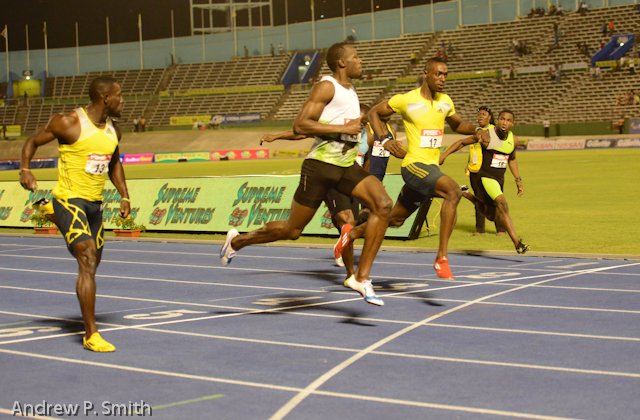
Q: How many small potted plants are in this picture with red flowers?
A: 2